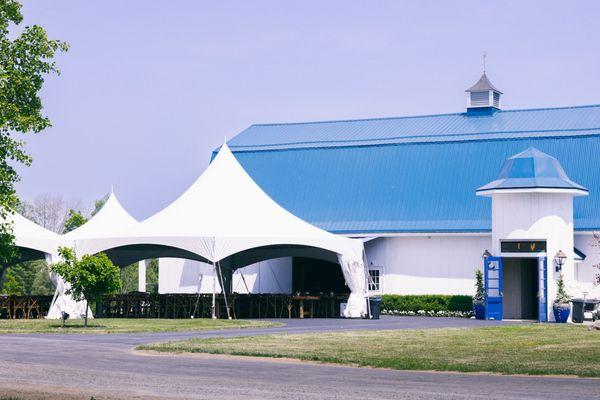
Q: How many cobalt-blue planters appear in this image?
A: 2